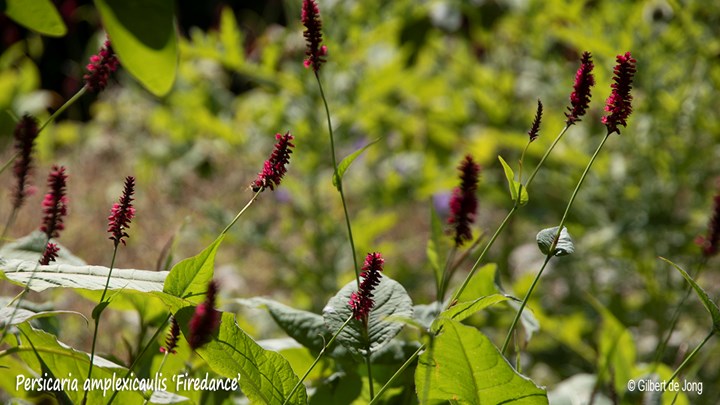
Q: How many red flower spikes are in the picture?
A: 15